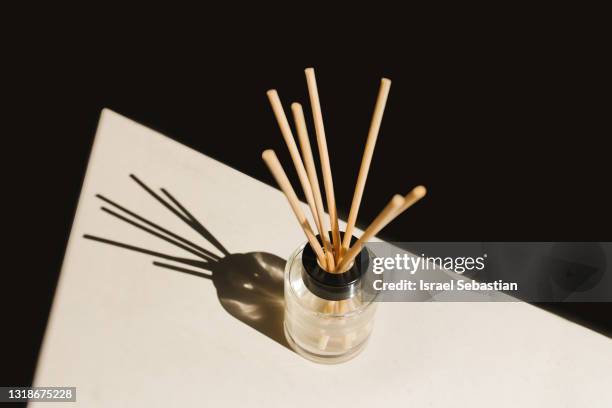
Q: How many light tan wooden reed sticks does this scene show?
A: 7